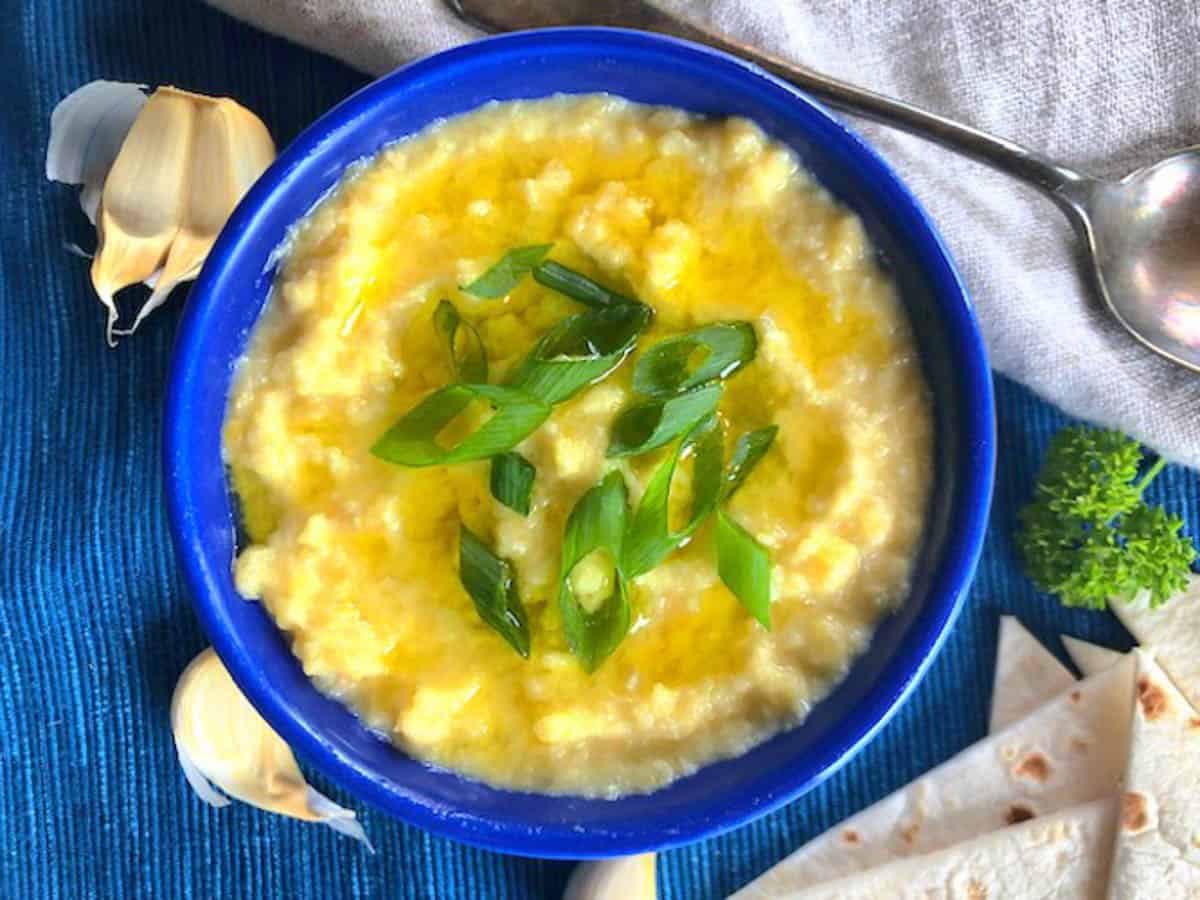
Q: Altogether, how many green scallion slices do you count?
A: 13